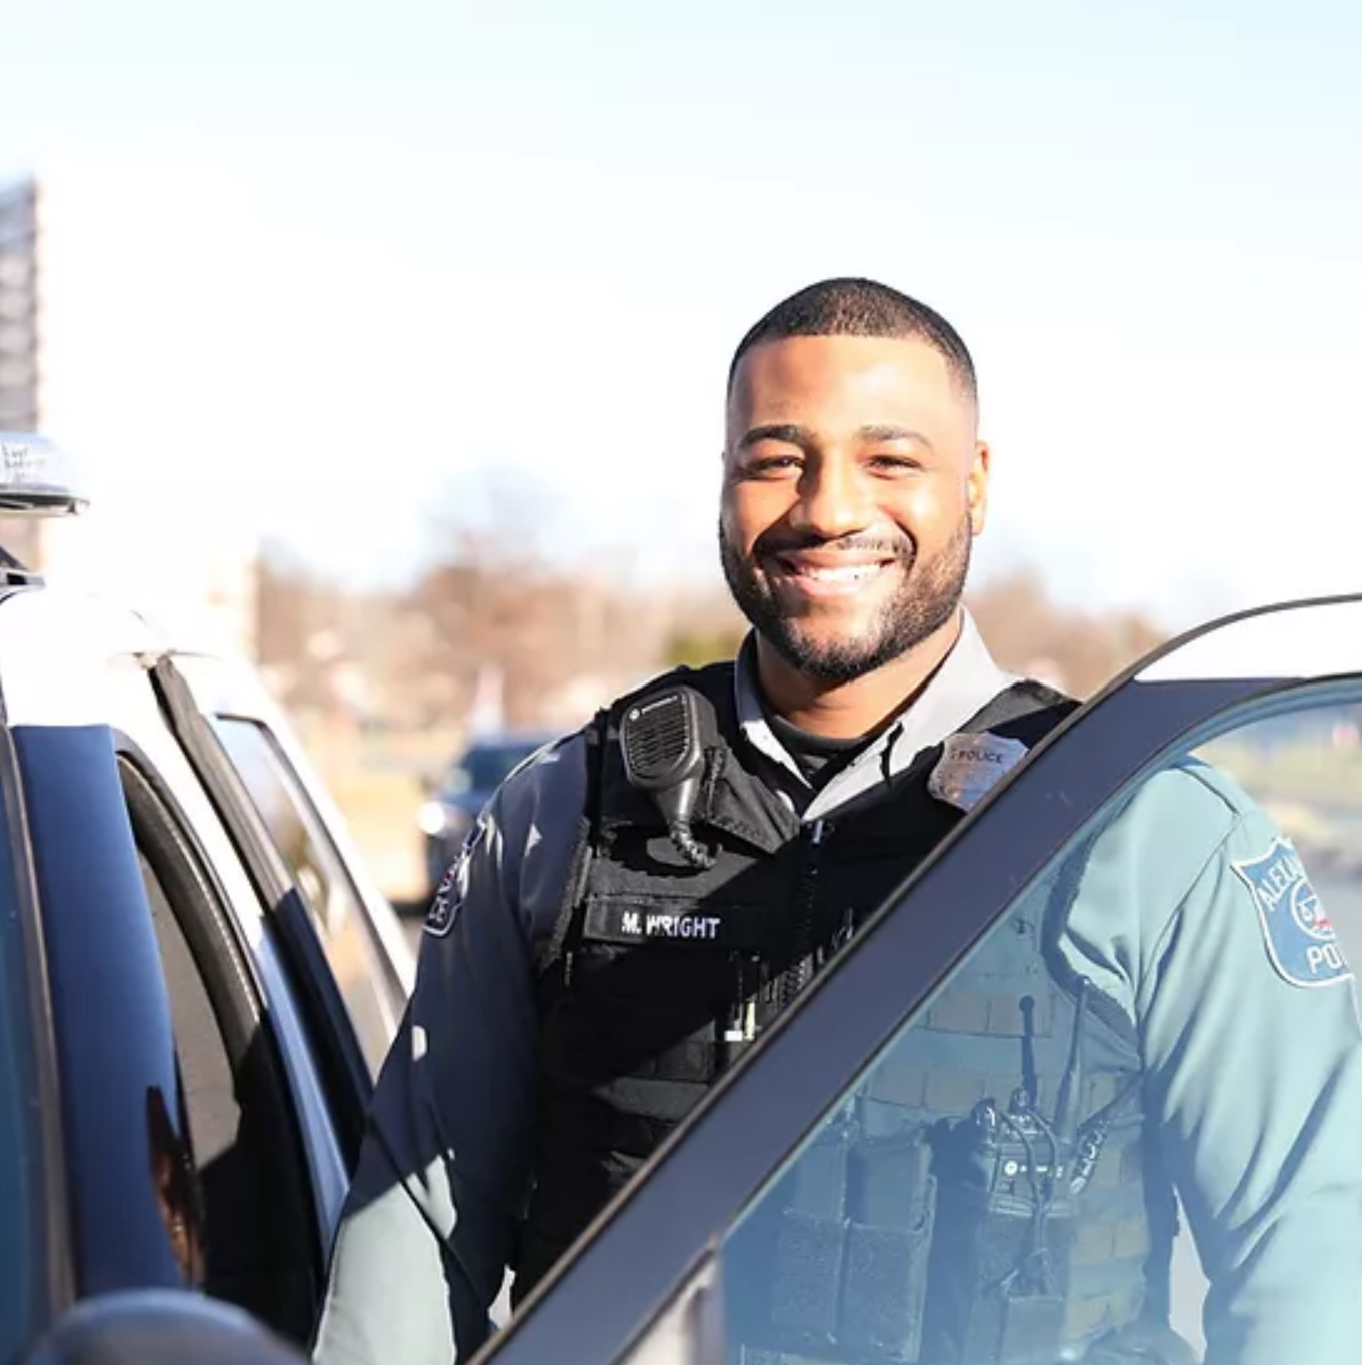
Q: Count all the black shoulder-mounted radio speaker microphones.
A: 1